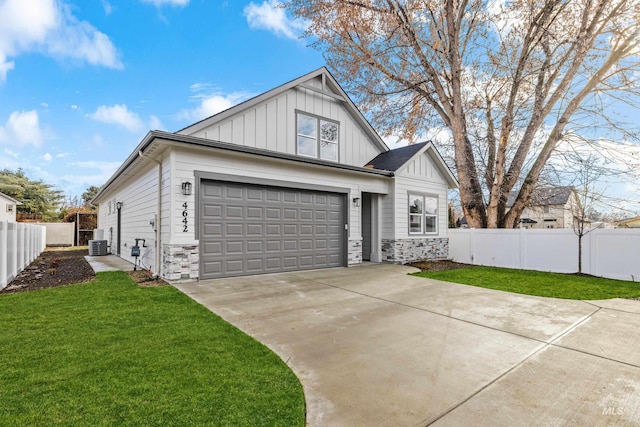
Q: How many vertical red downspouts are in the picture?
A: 0